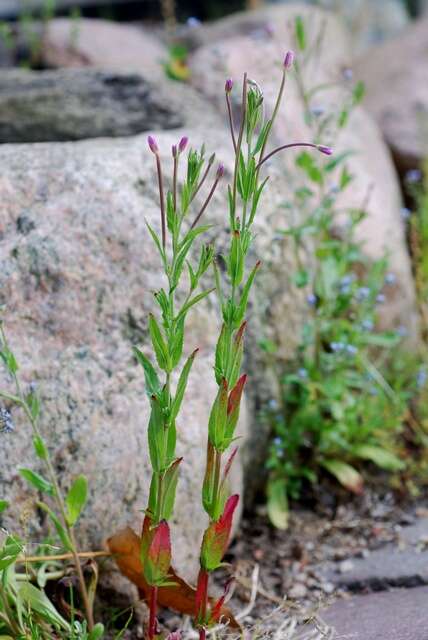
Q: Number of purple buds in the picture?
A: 7